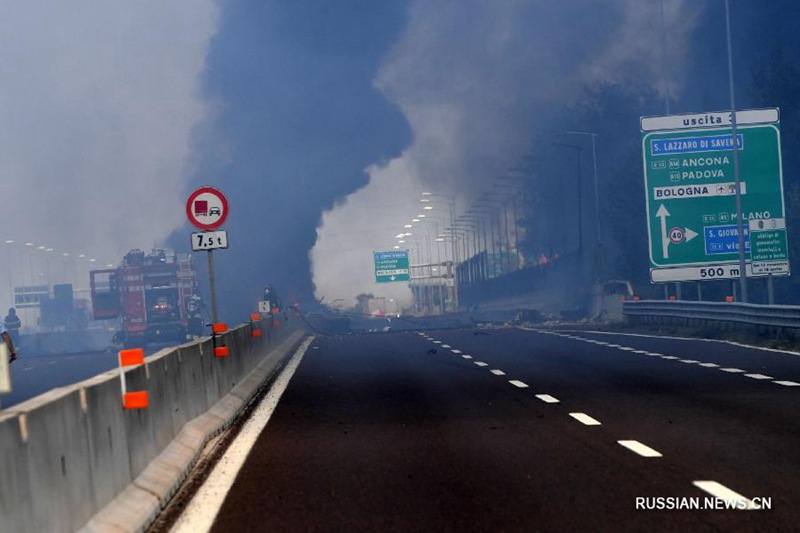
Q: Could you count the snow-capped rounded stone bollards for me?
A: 0